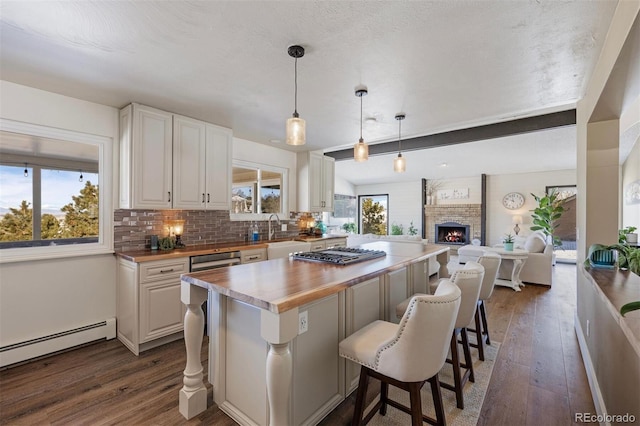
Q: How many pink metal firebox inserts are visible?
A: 0